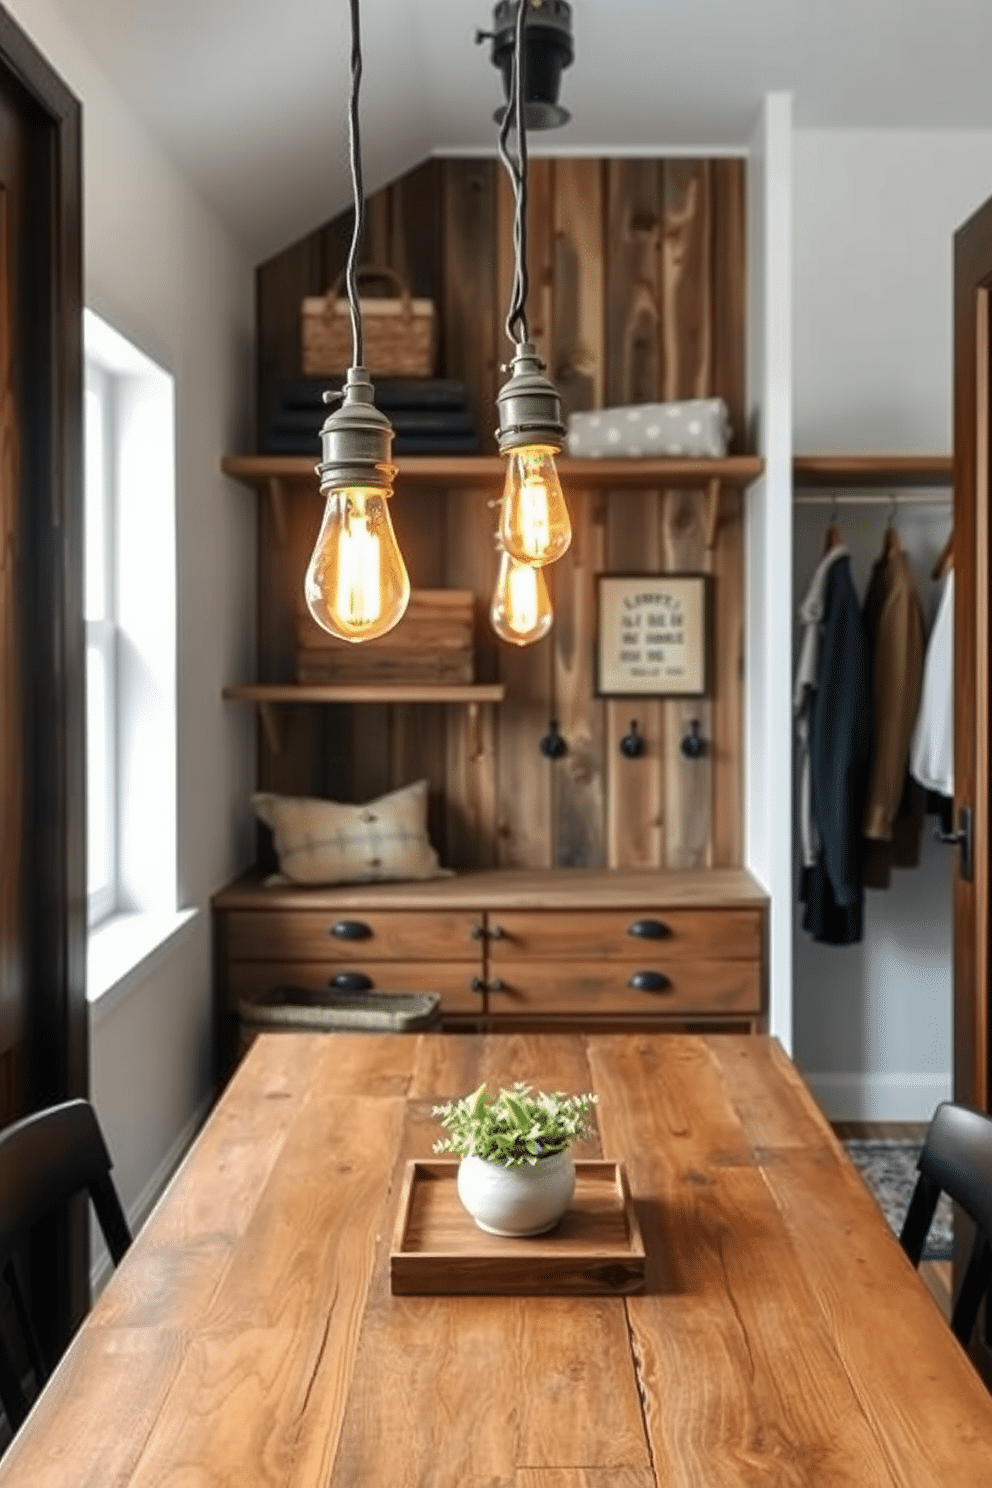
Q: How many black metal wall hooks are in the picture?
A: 3